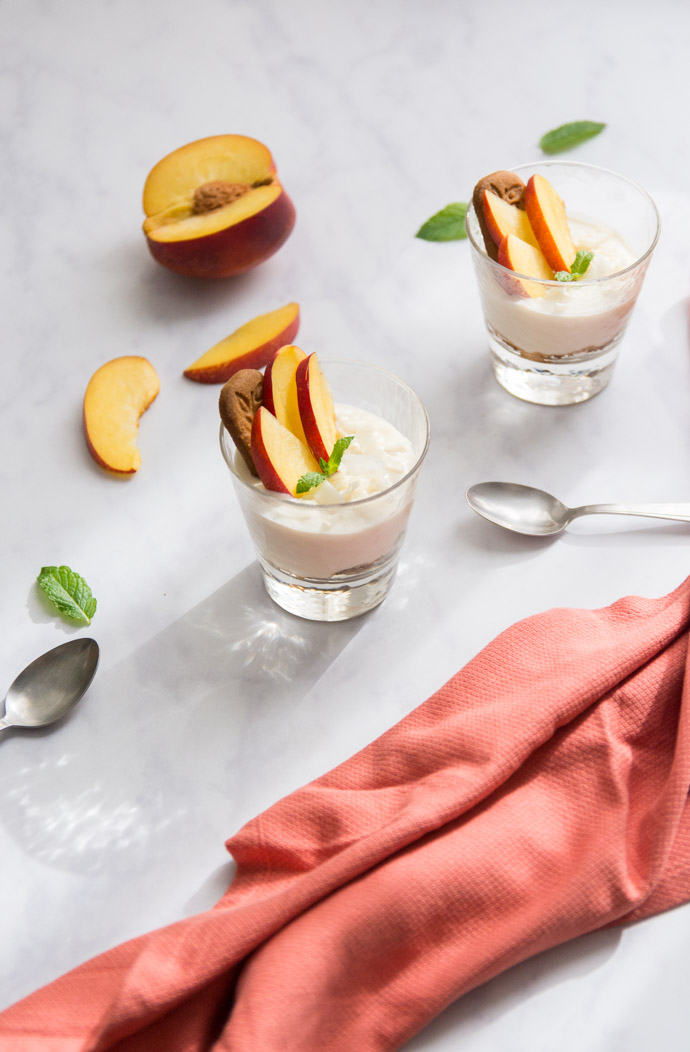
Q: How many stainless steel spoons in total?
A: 2